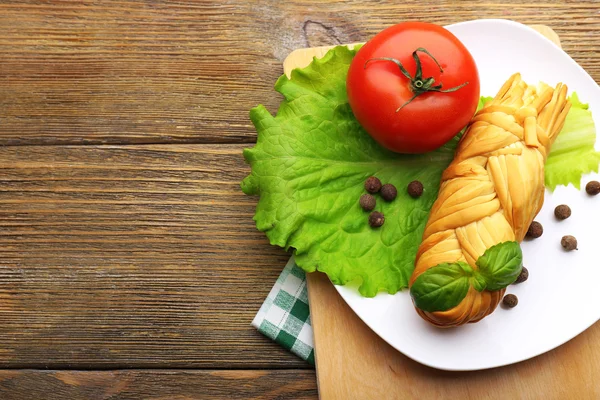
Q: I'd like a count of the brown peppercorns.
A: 11